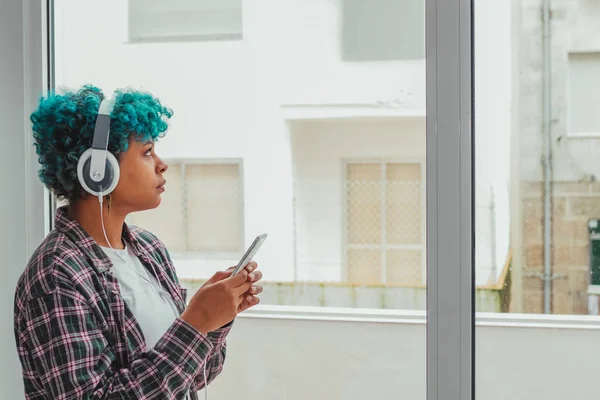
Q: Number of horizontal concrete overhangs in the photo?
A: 1